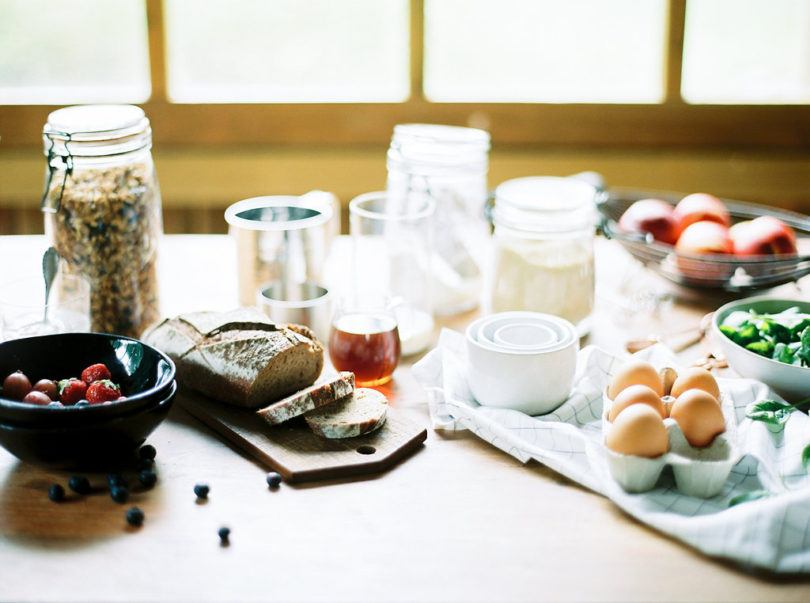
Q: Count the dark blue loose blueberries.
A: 11